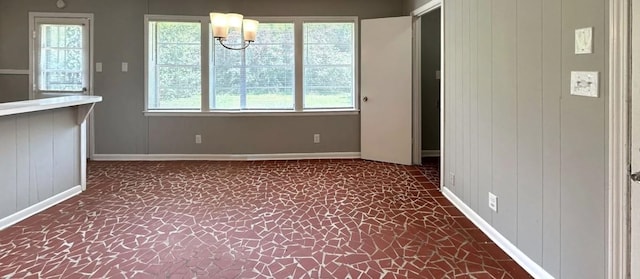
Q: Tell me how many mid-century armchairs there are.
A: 0